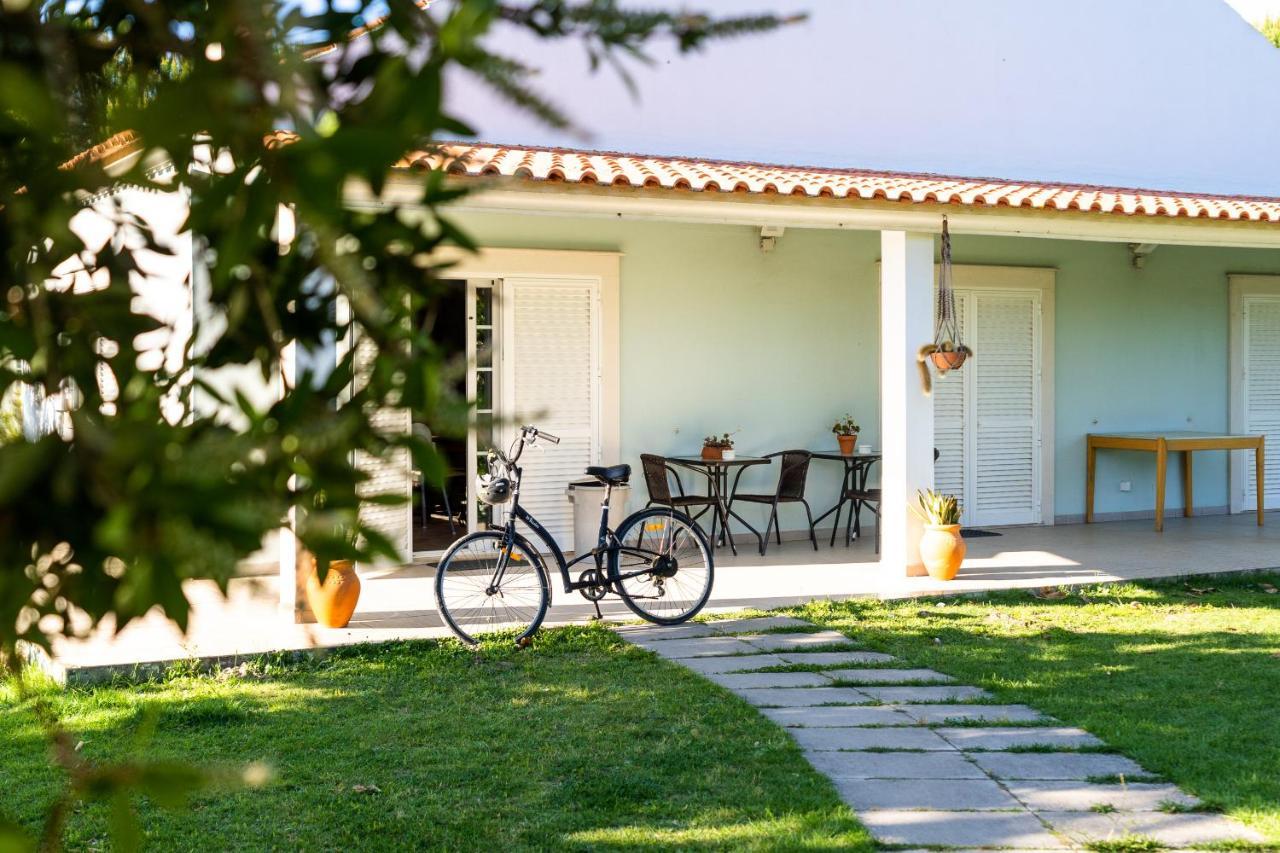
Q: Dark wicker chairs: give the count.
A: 3